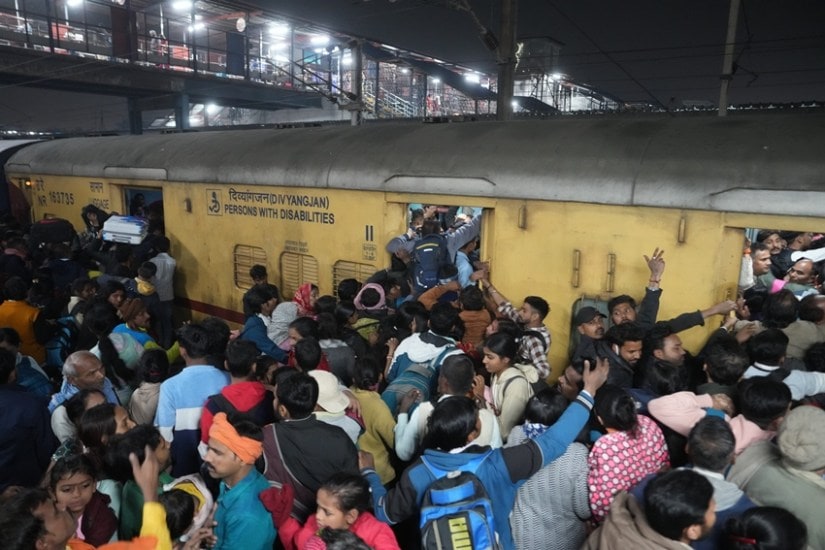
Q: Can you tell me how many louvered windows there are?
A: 3